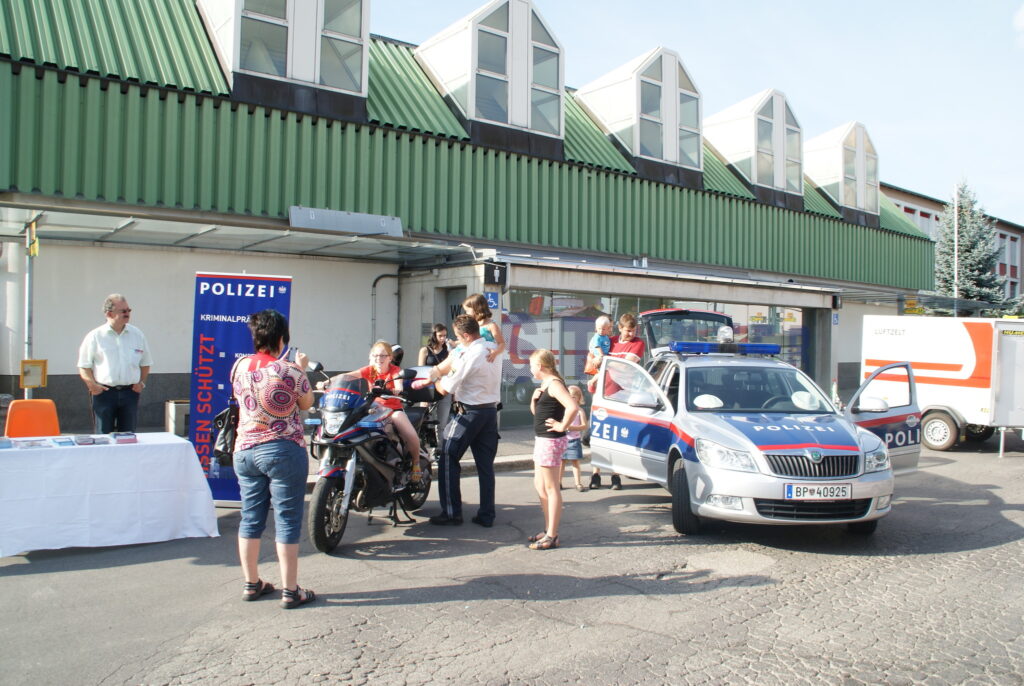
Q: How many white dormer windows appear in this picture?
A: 5